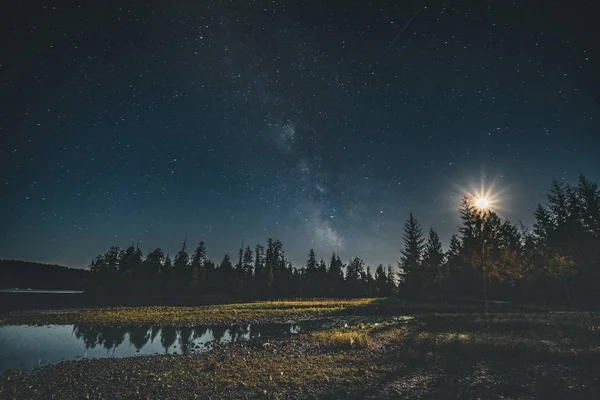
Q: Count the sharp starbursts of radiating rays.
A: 1